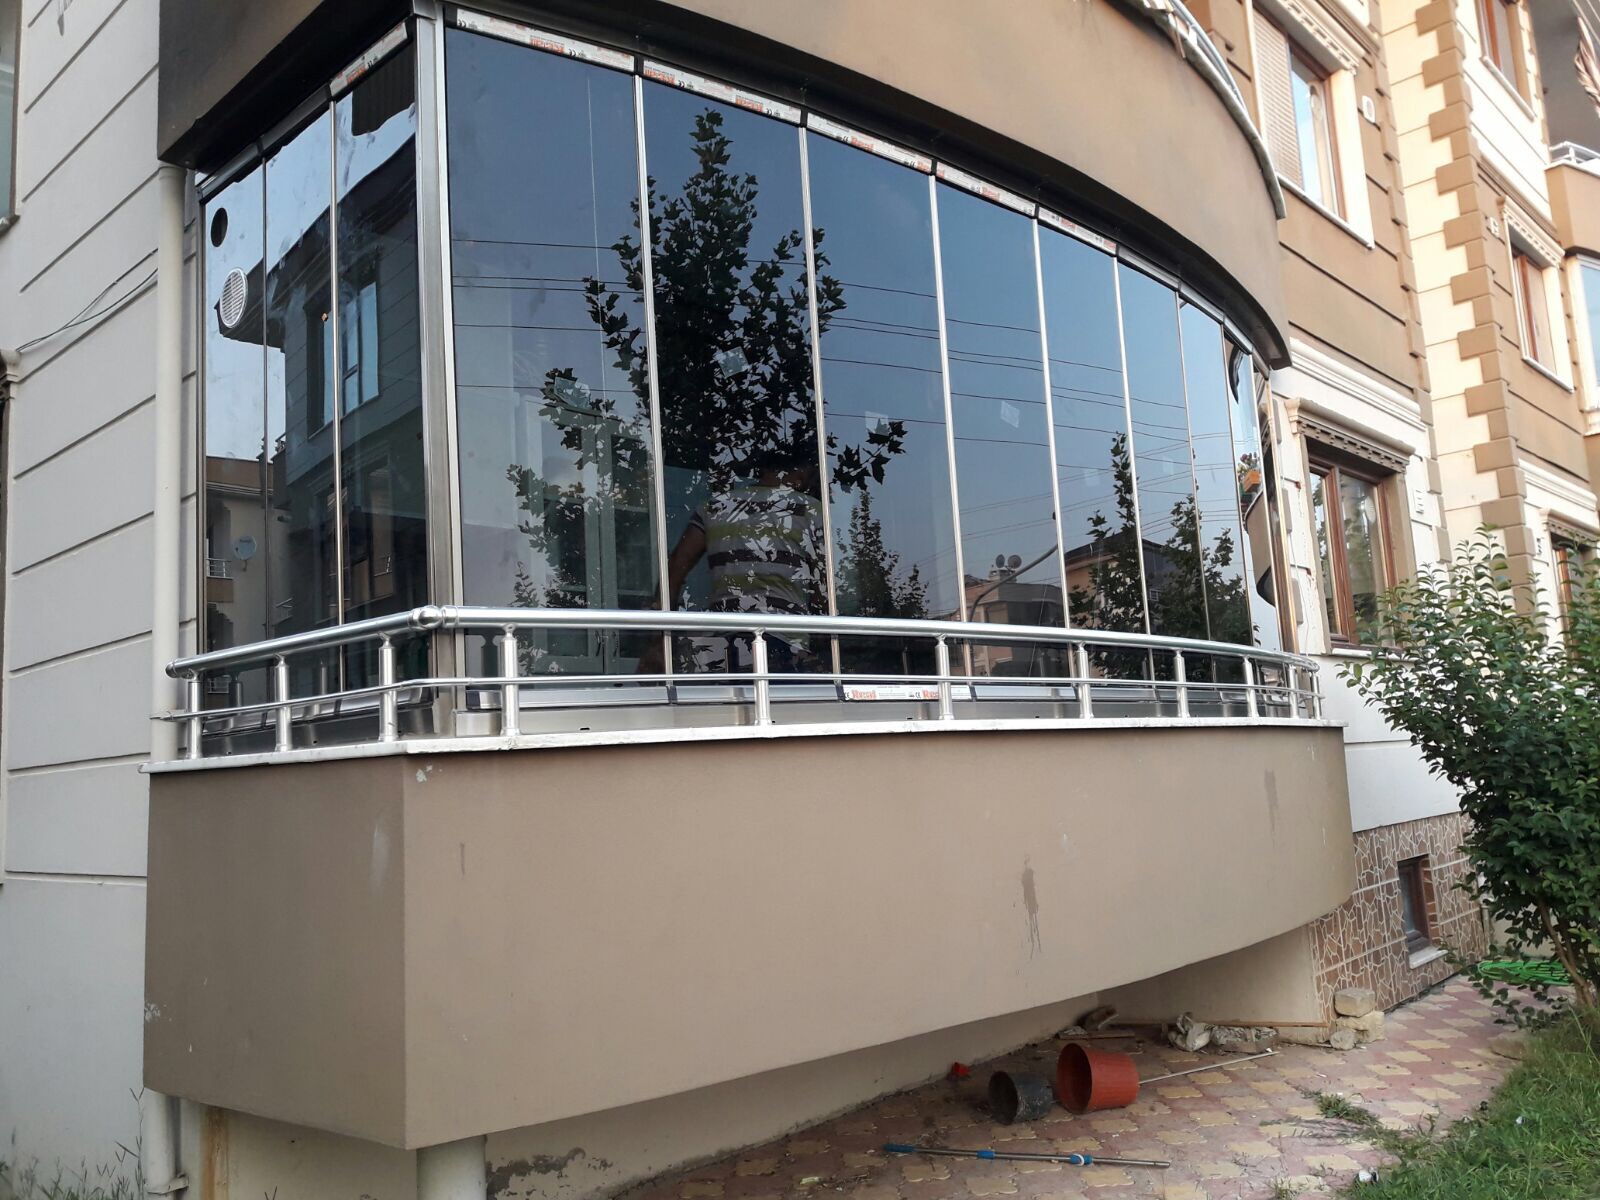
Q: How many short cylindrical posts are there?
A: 11